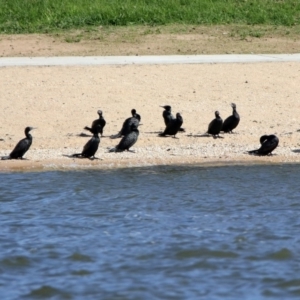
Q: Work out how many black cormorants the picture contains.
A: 10